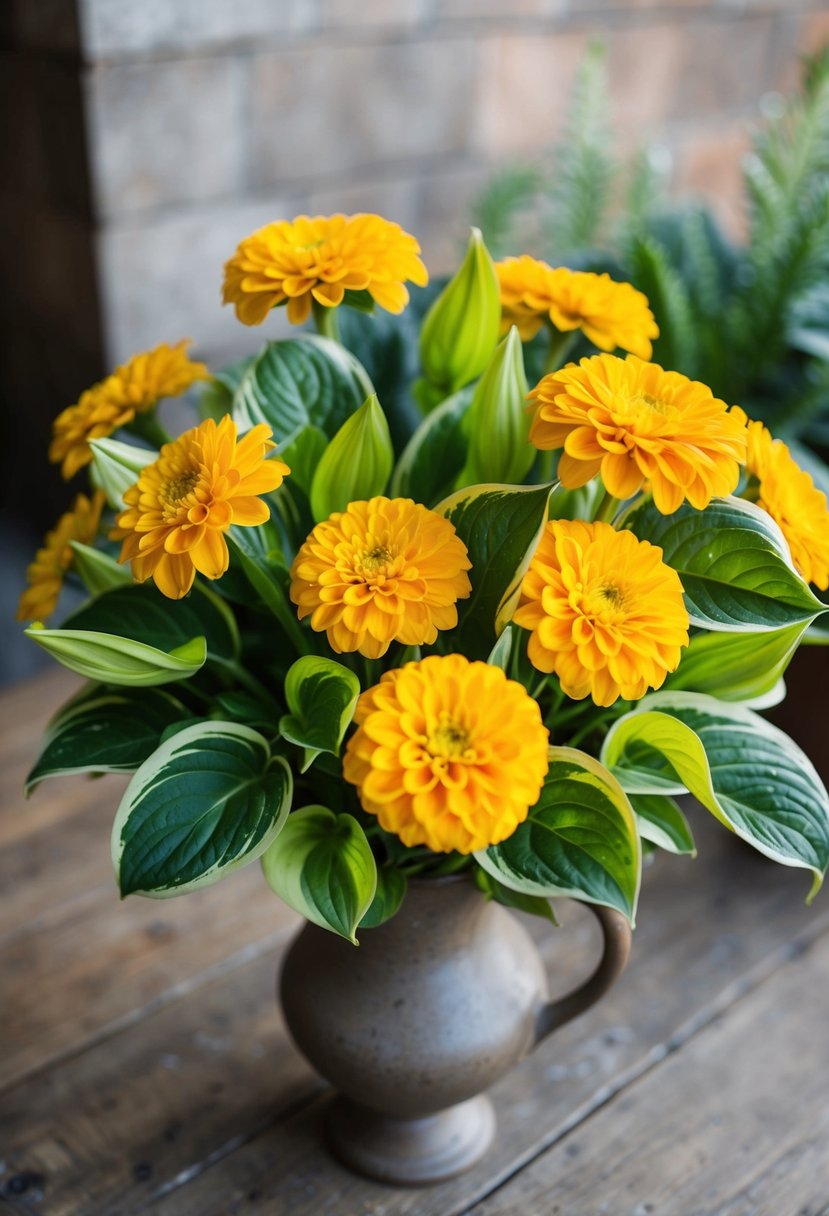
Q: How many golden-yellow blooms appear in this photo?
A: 10